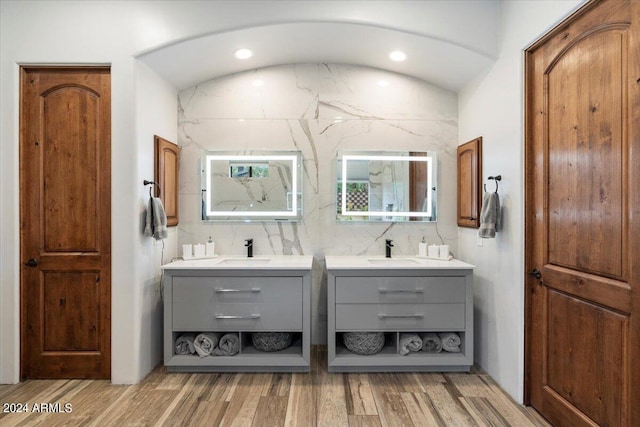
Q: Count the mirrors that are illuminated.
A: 2